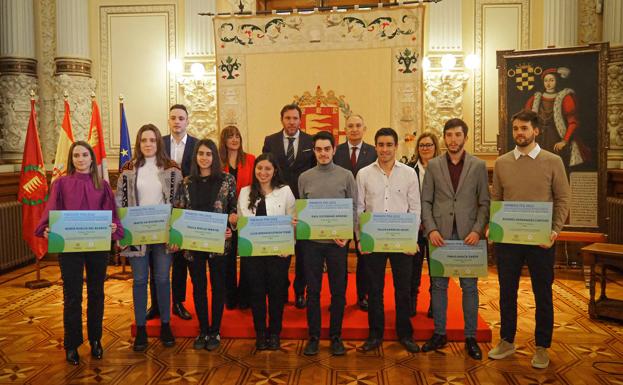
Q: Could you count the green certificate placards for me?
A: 8